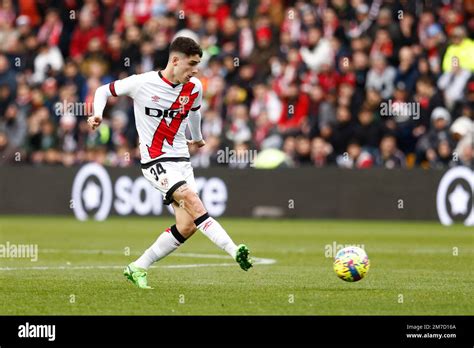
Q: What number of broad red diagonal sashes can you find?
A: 1